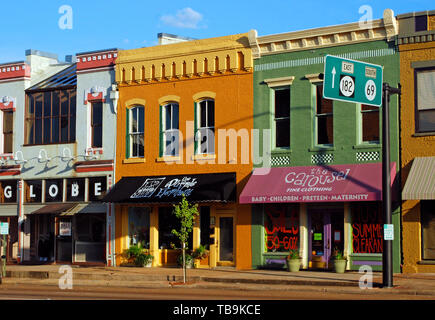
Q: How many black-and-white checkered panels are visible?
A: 3